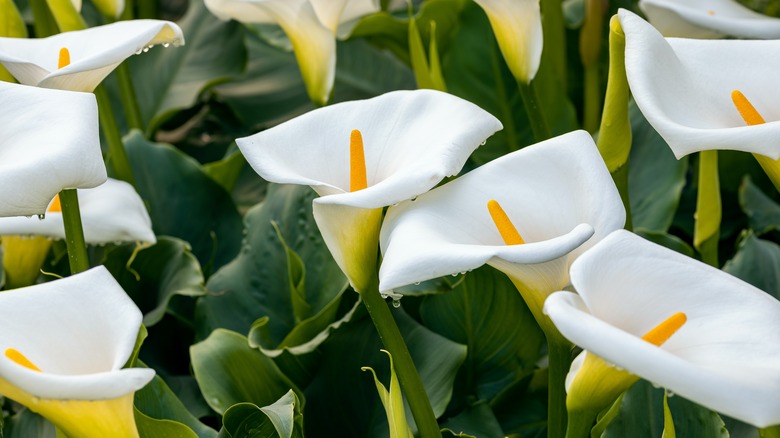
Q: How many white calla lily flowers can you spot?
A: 11